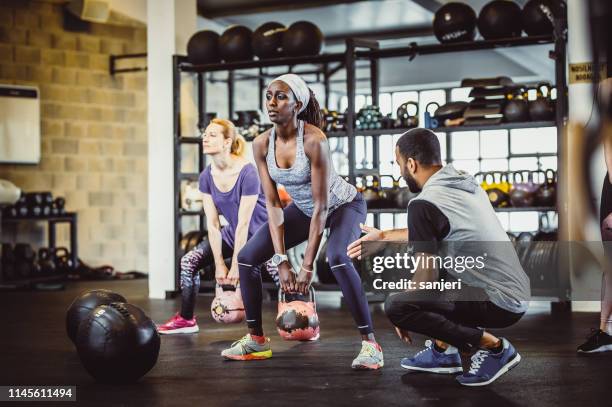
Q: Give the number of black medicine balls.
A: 9